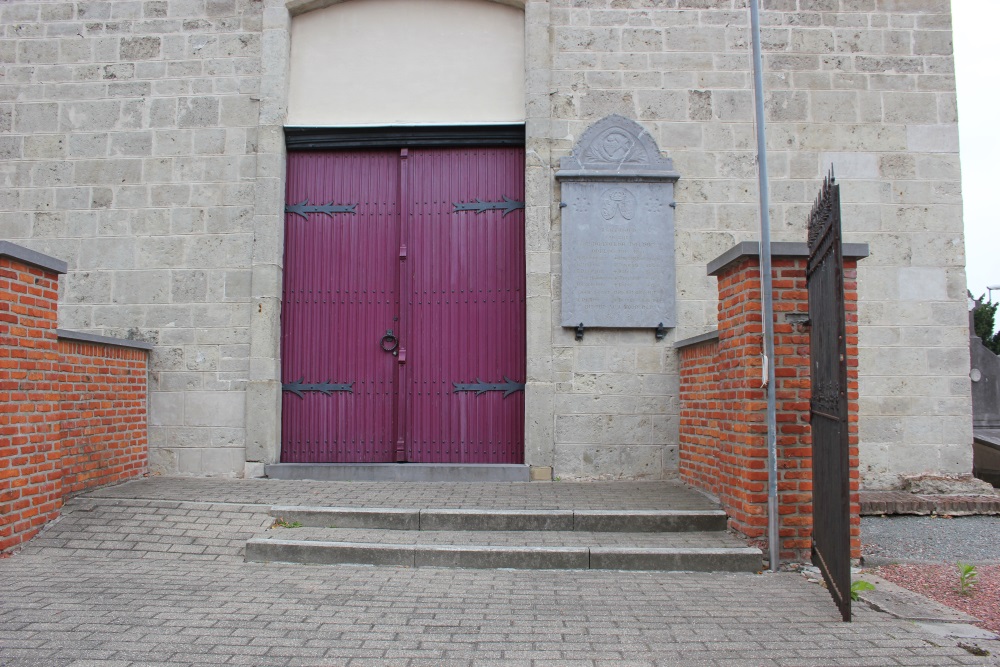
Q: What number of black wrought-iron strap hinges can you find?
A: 4